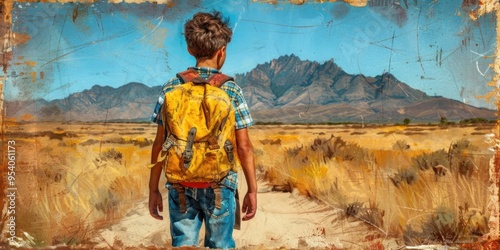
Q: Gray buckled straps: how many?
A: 2